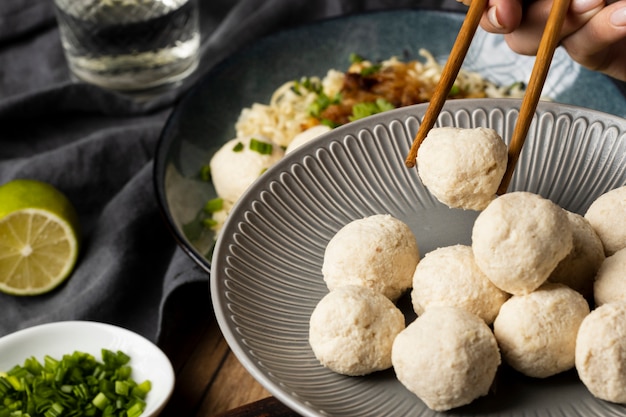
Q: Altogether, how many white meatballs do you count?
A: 13